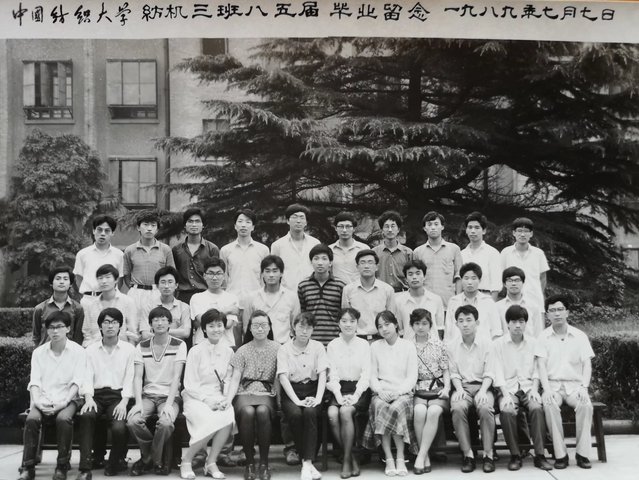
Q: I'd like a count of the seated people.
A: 12